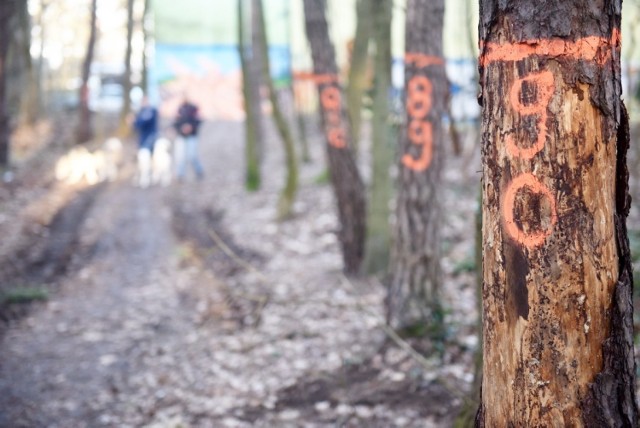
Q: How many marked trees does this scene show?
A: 3